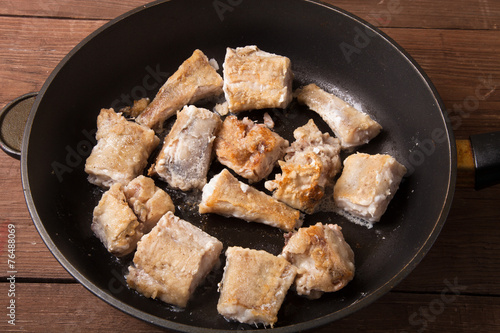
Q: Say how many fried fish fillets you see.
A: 13